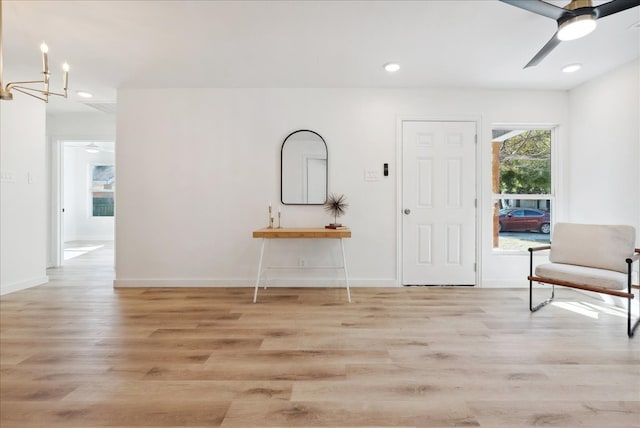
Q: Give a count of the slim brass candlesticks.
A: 3